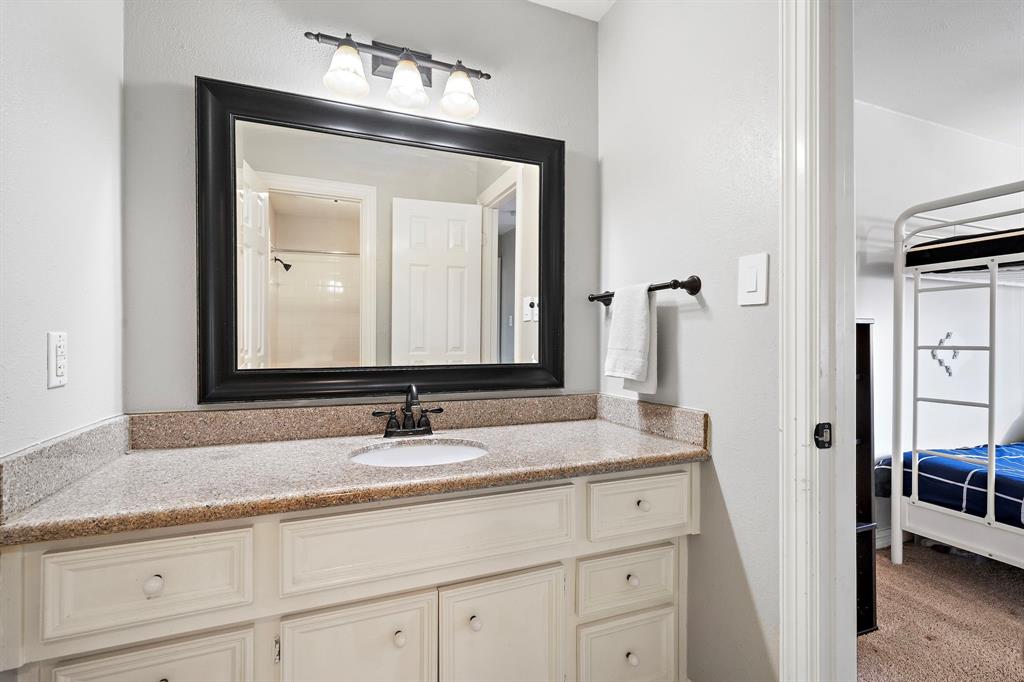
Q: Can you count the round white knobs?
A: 6